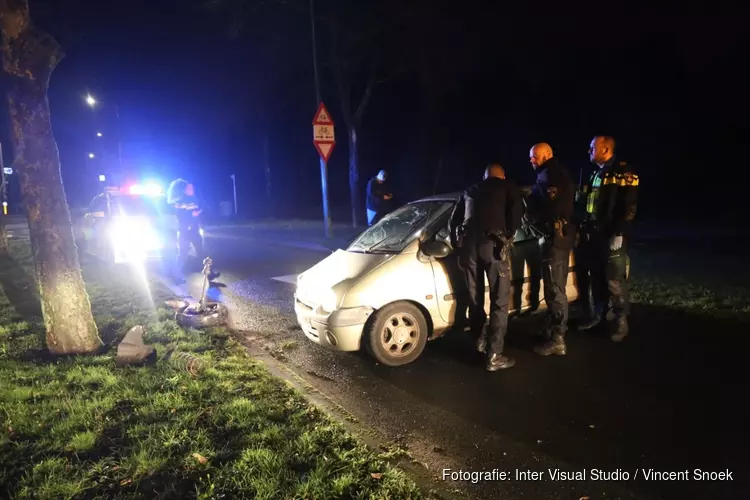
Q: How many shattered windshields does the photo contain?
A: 1